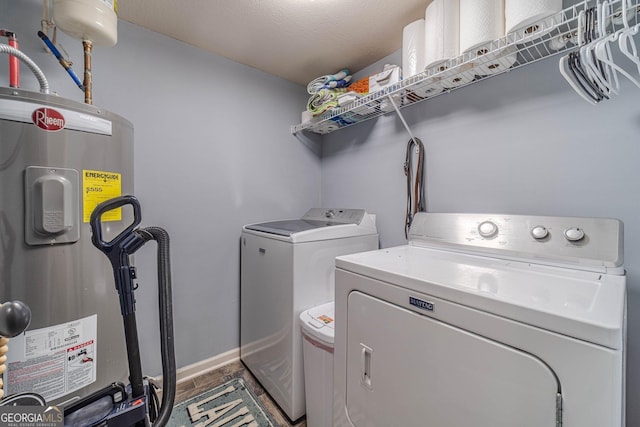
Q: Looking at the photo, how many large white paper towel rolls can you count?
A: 4